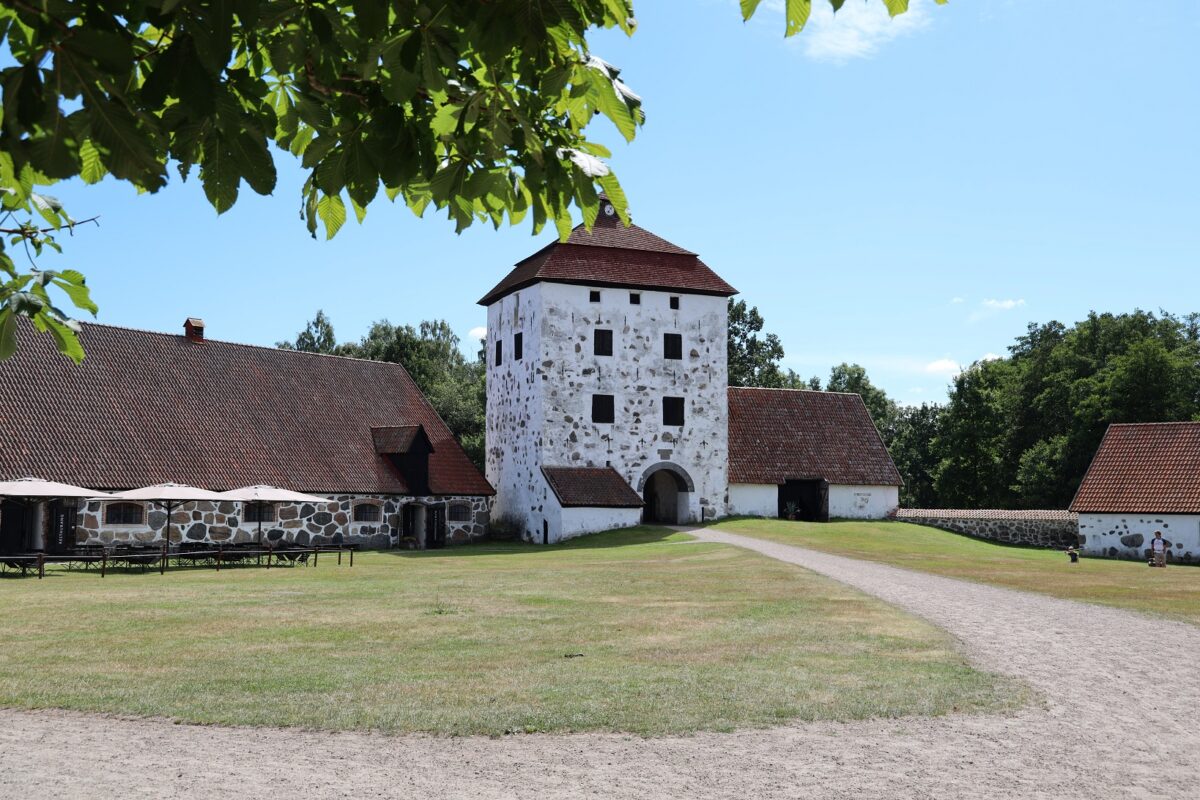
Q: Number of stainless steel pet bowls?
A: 0